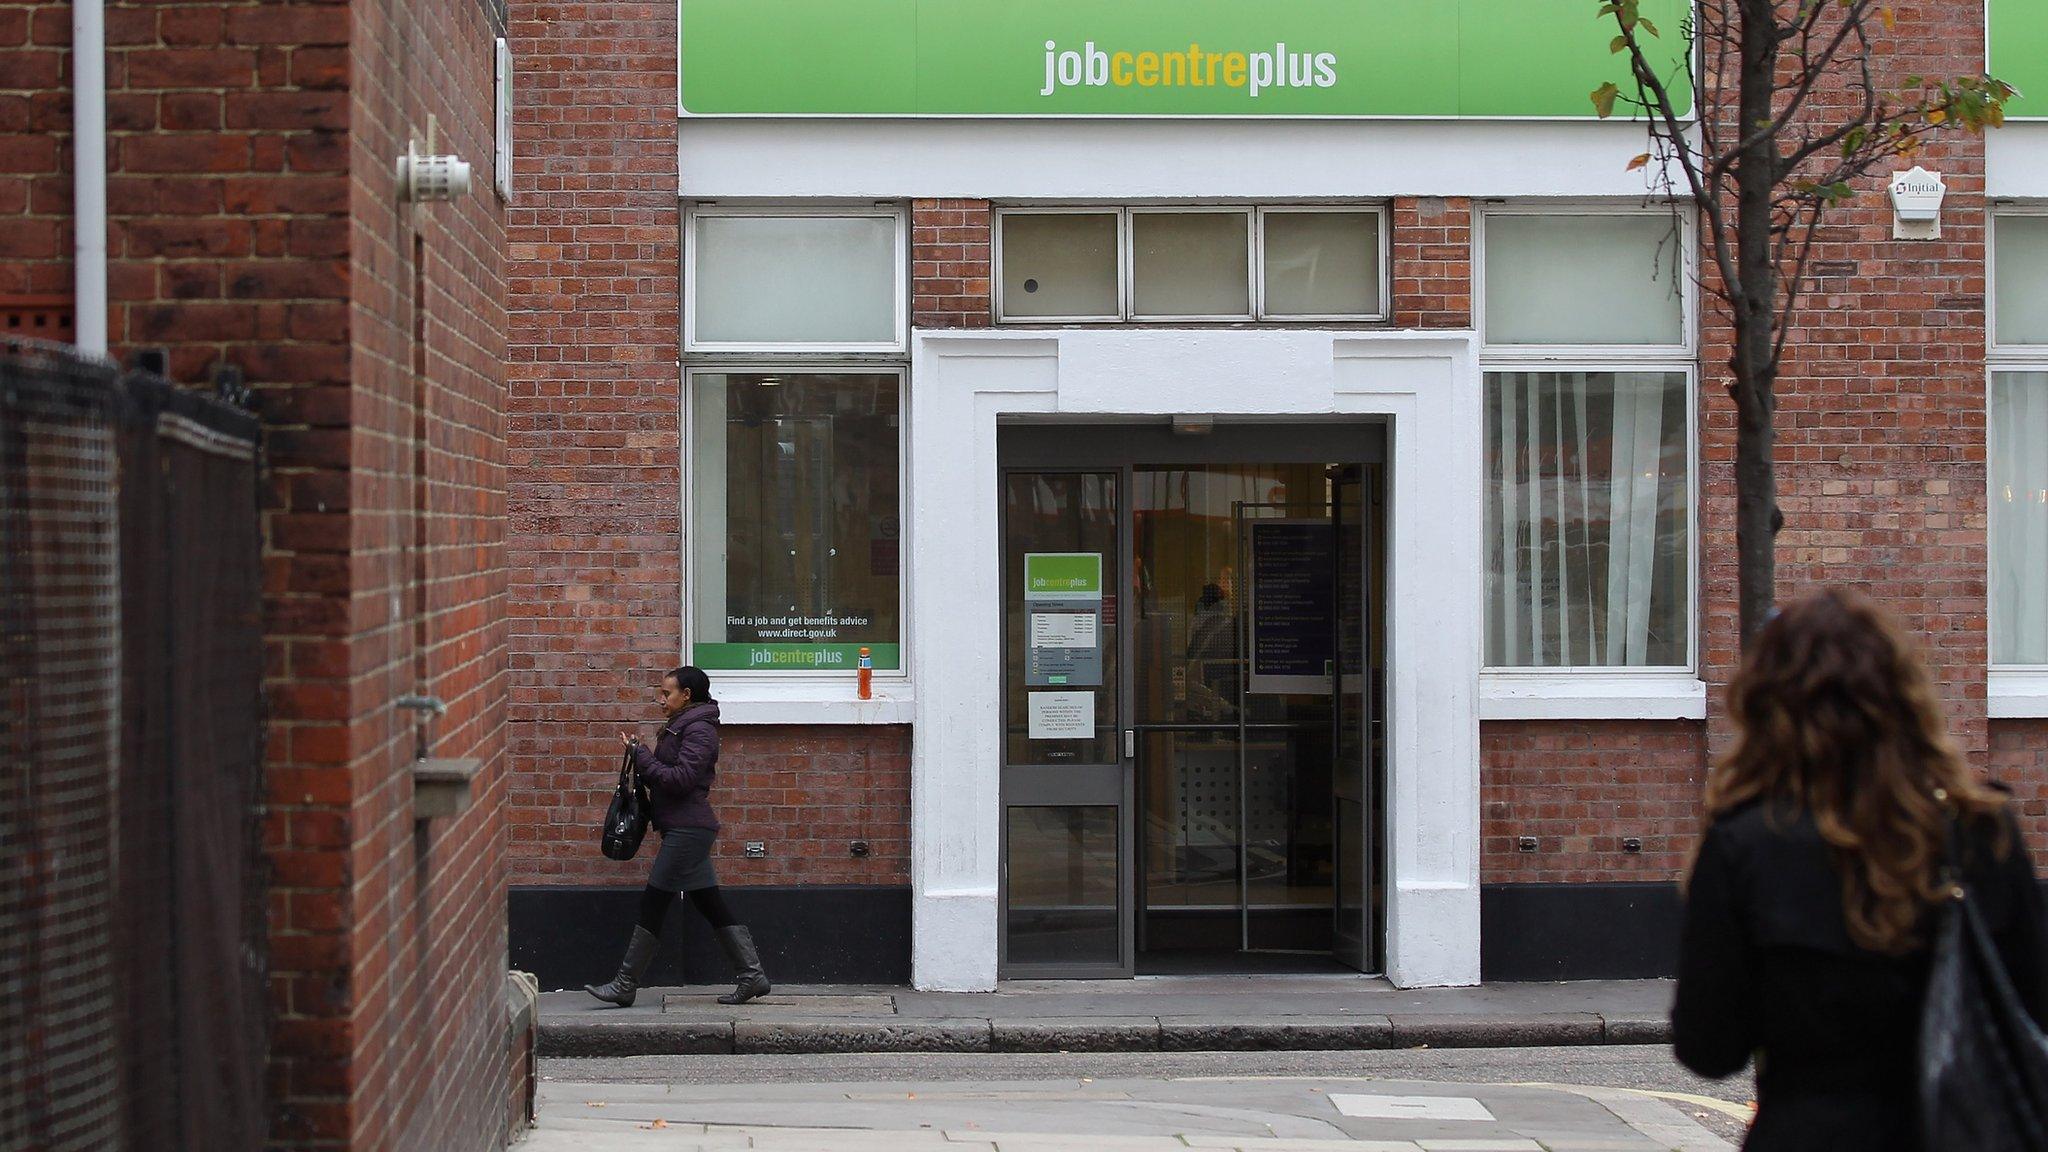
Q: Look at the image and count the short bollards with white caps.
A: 0